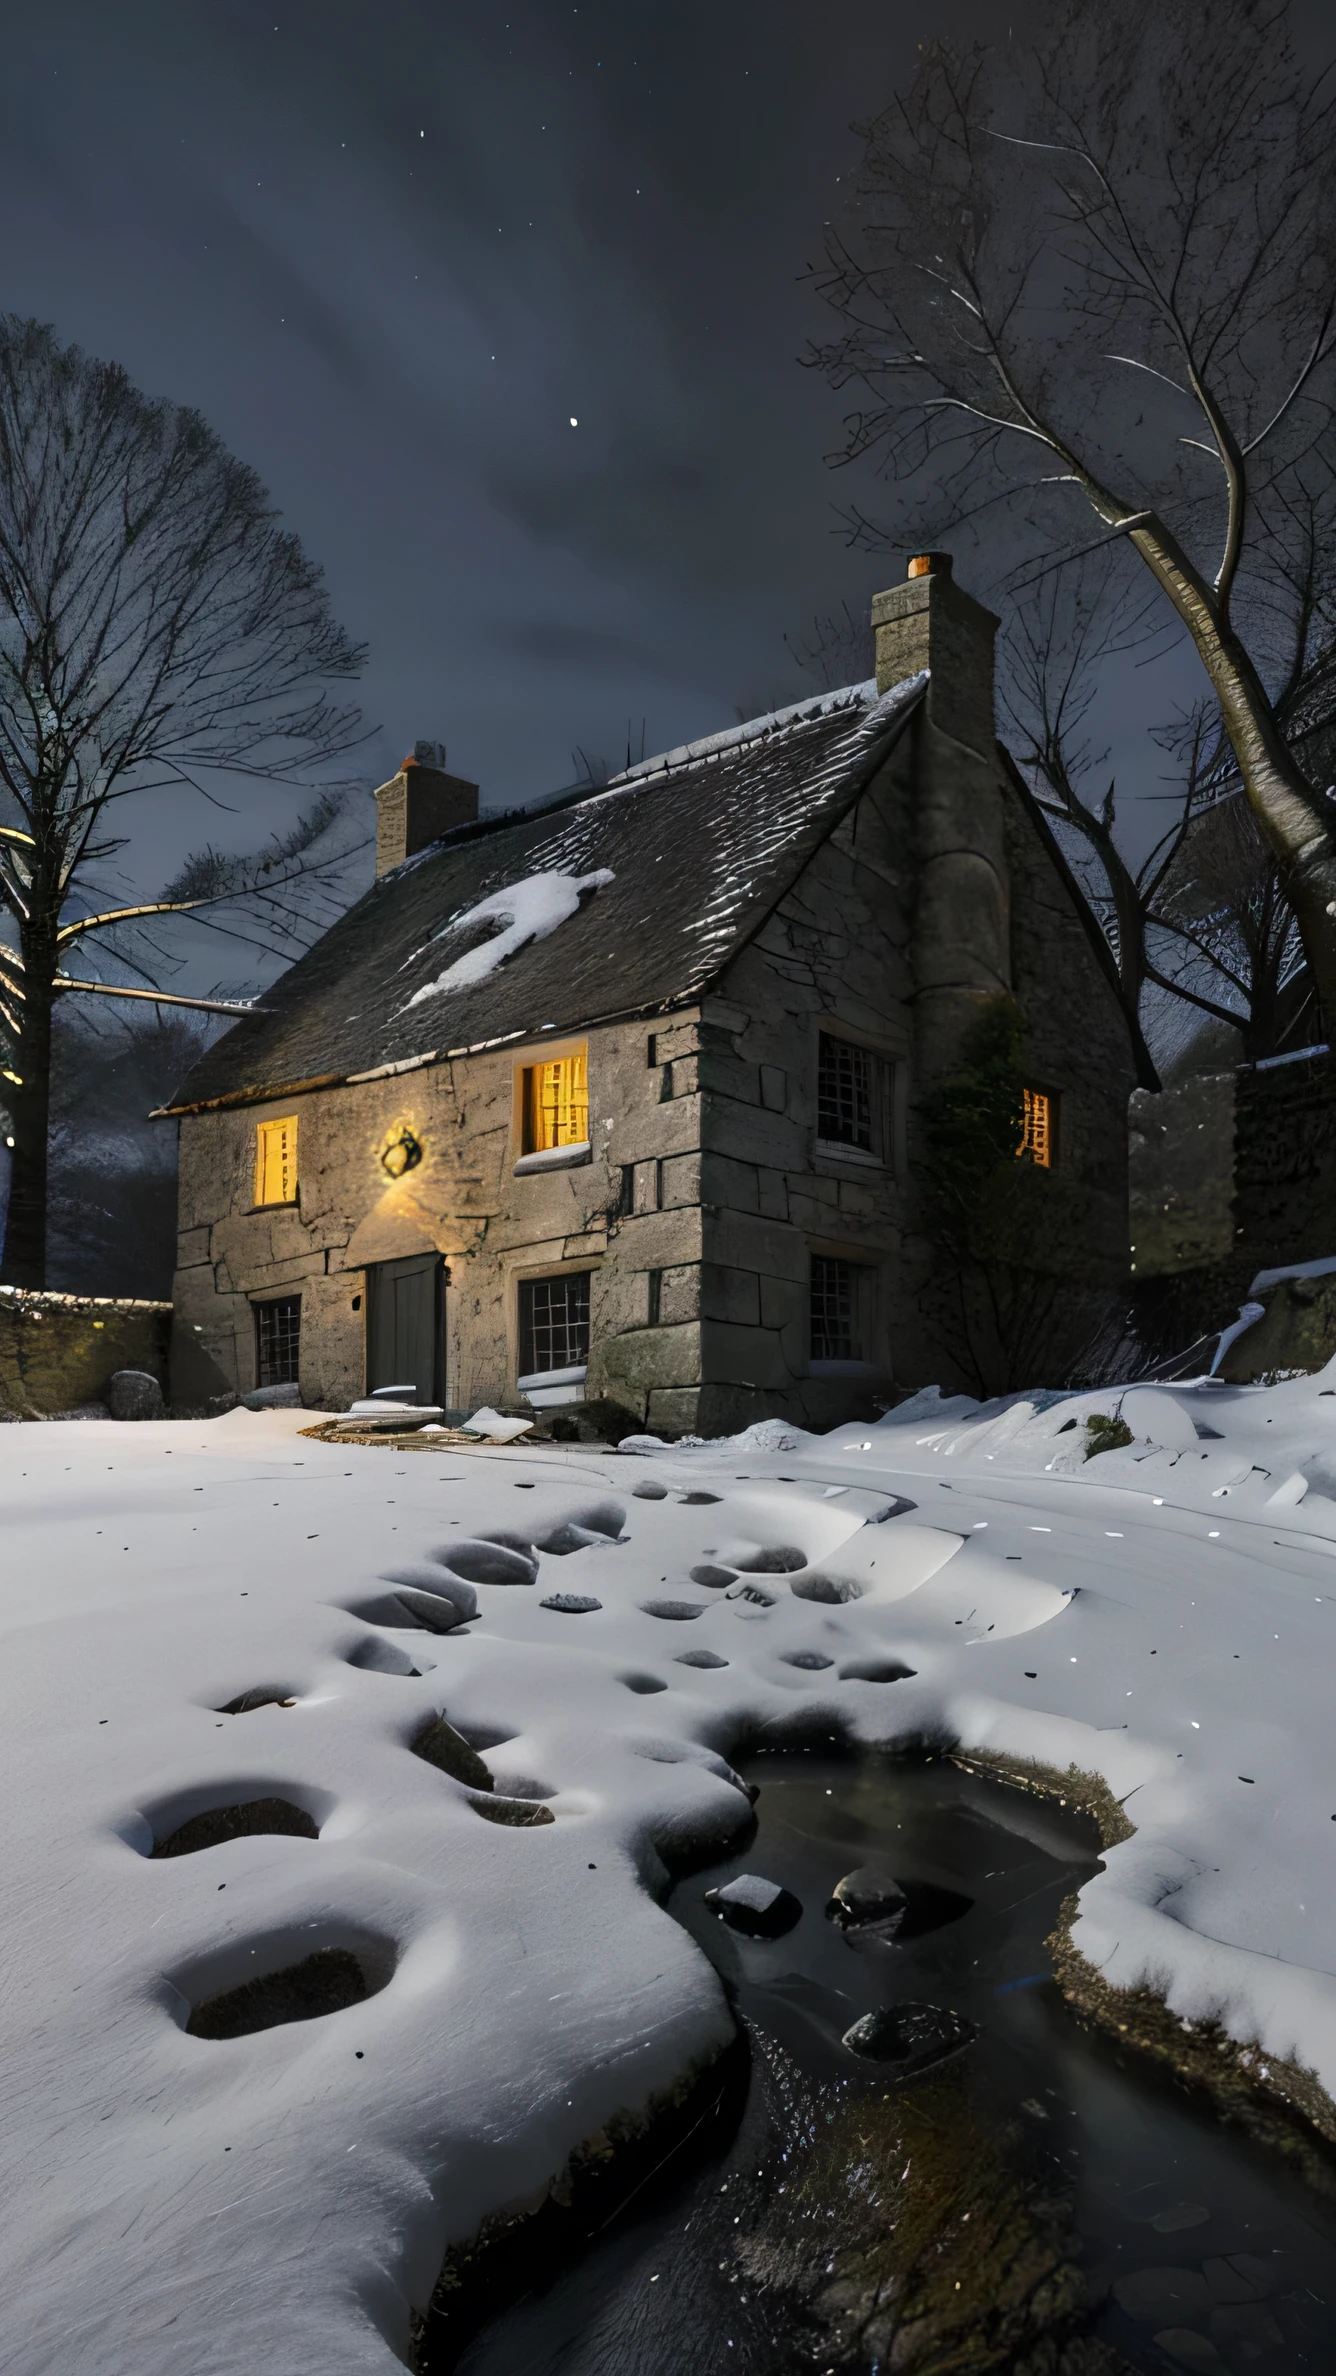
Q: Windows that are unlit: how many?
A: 4